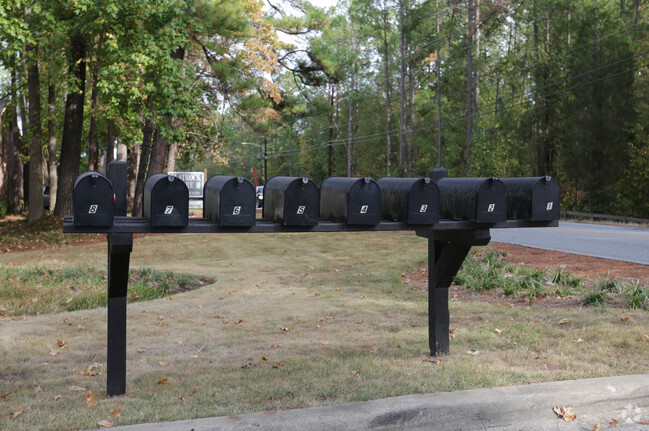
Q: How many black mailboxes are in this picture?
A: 8